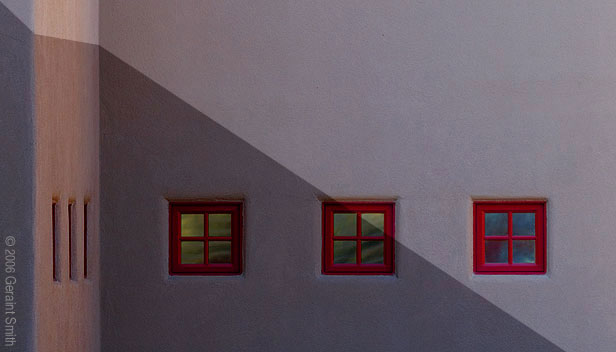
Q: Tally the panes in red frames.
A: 12